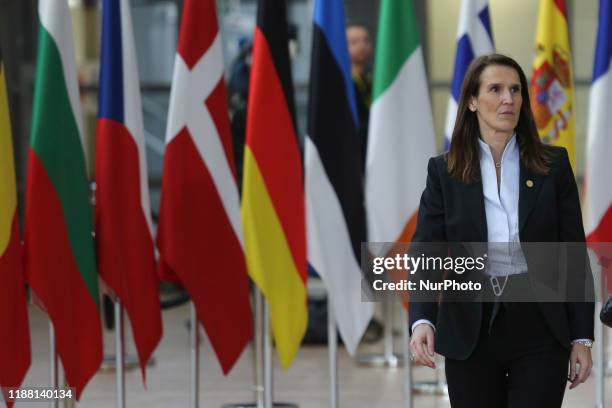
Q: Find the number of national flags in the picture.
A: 10